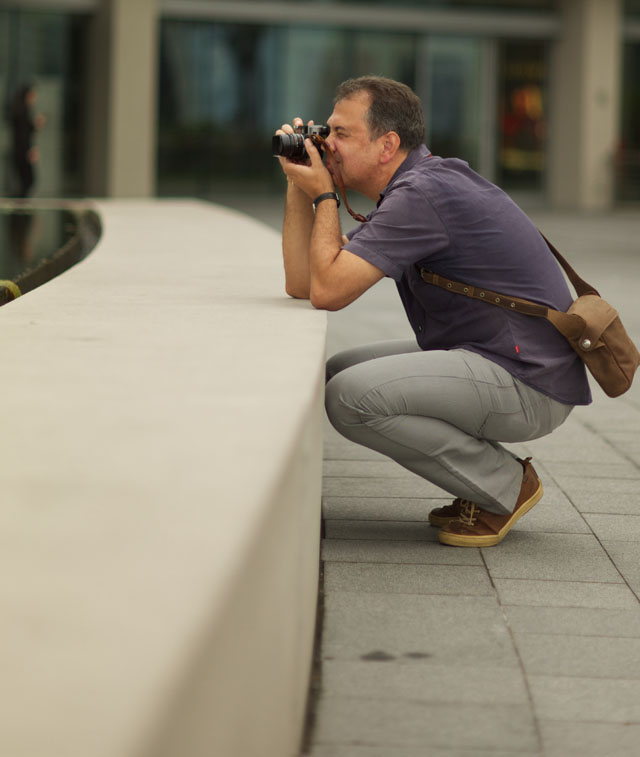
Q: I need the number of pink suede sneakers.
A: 0